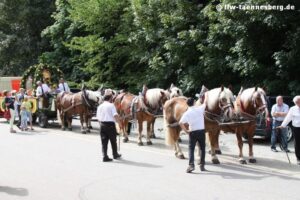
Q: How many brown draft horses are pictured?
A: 6